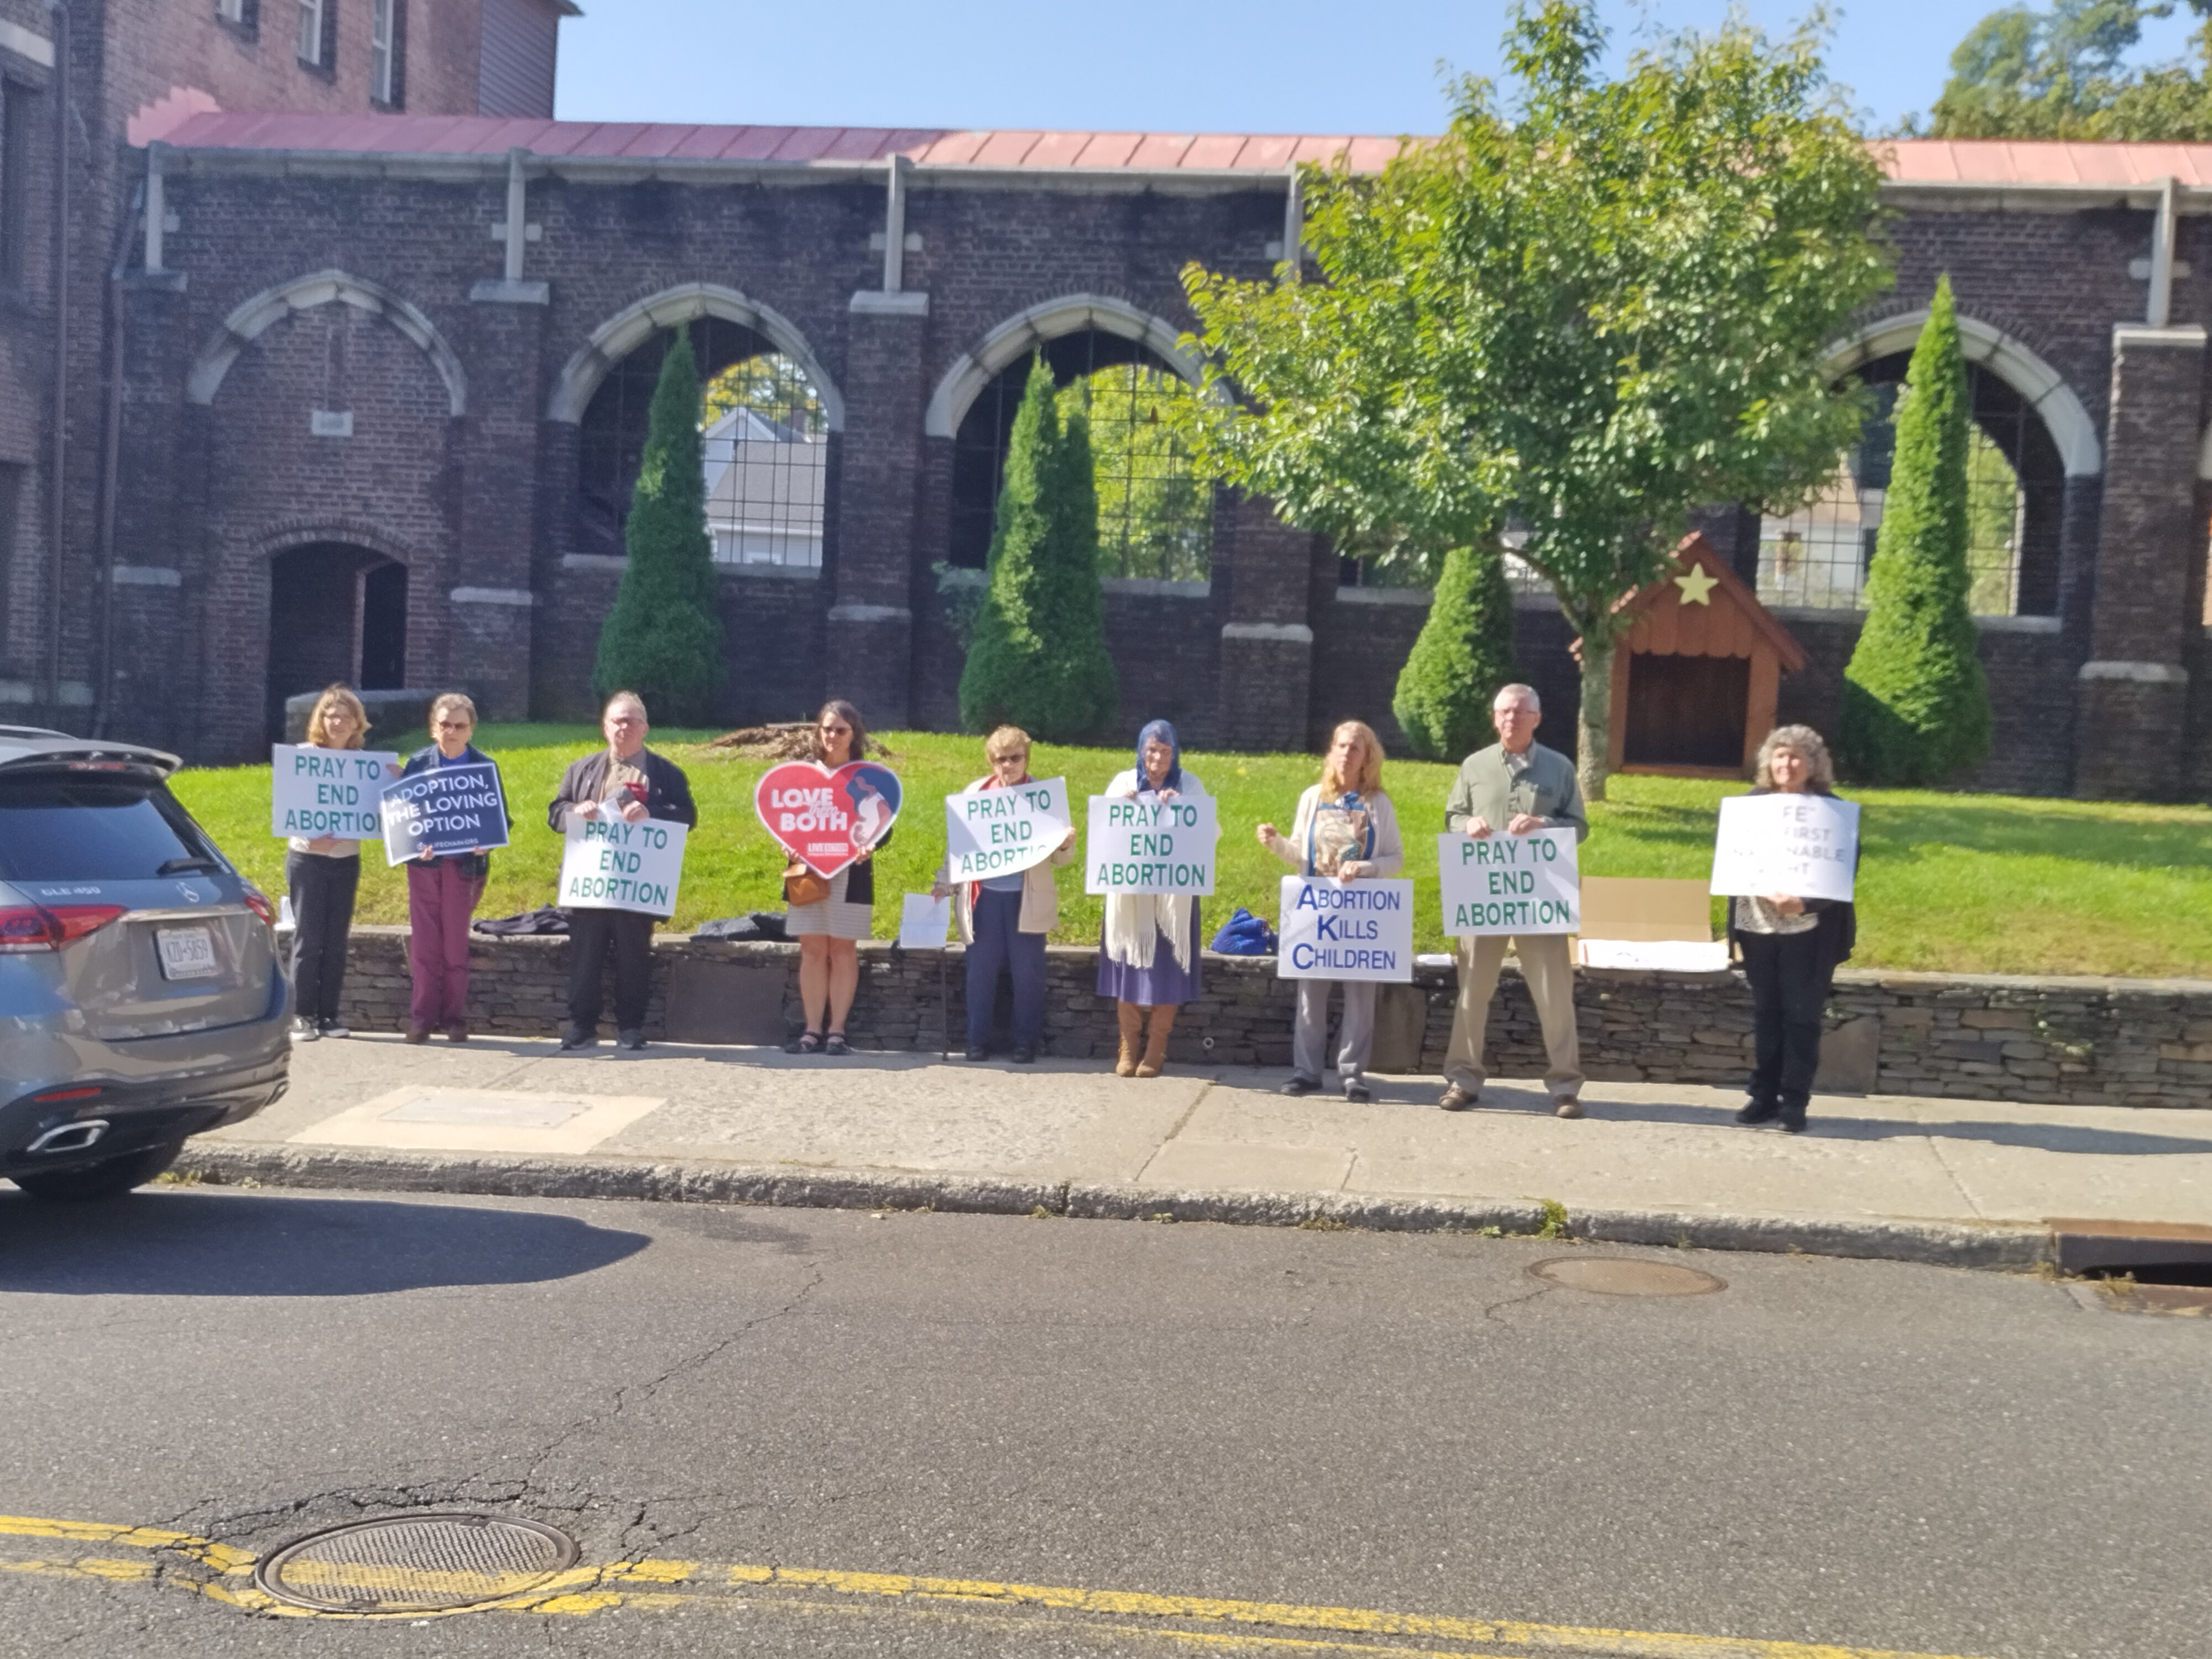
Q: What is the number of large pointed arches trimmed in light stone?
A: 4